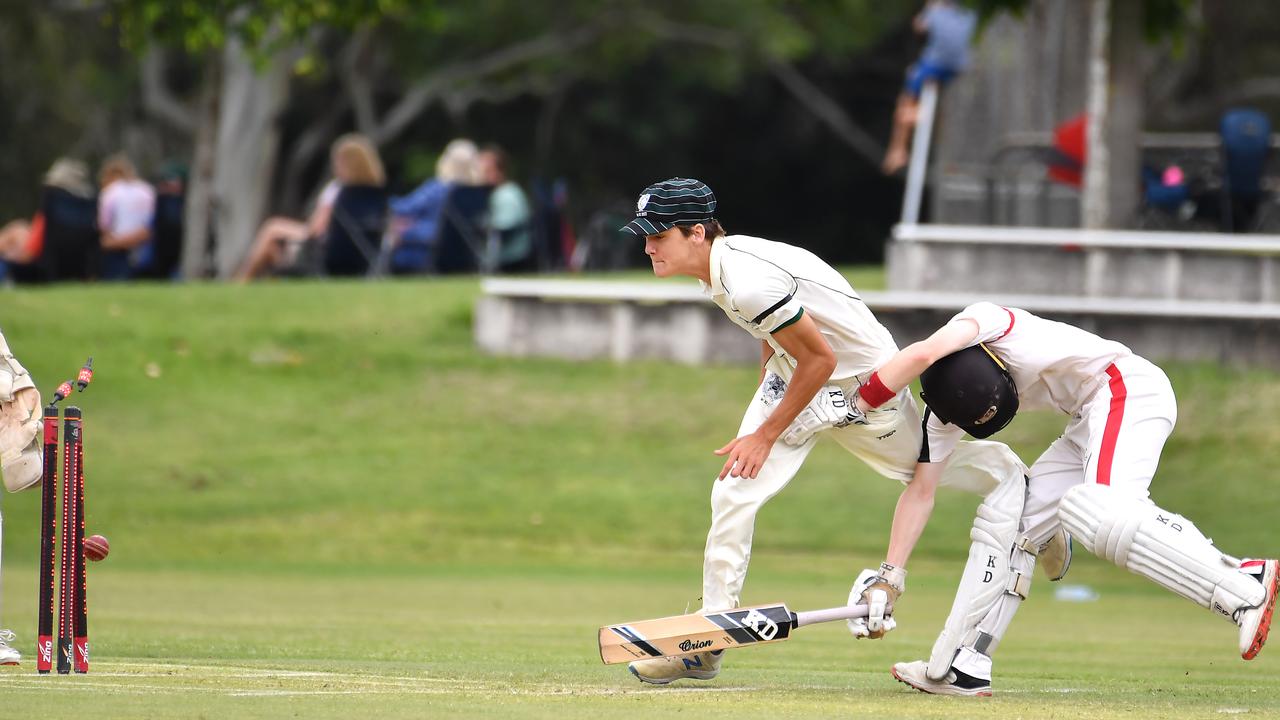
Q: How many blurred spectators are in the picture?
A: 7